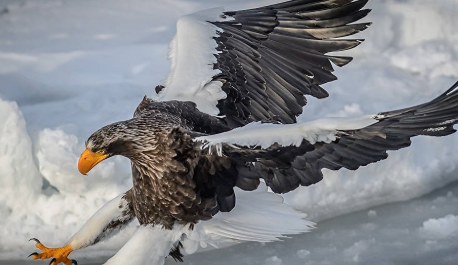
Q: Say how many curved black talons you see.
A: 4